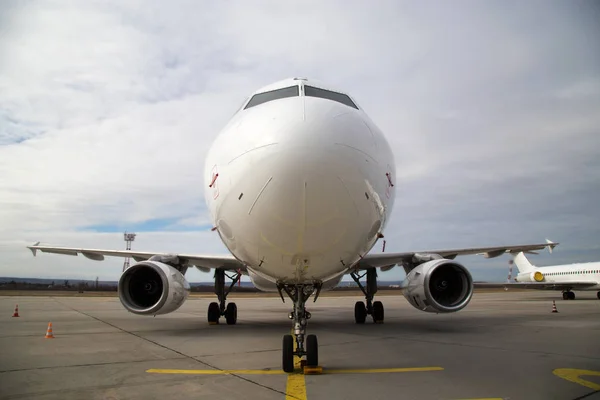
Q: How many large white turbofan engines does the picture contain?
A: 2